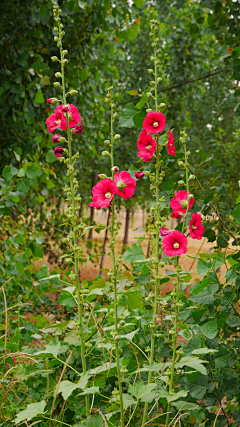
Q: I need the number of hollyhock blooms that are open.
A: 10